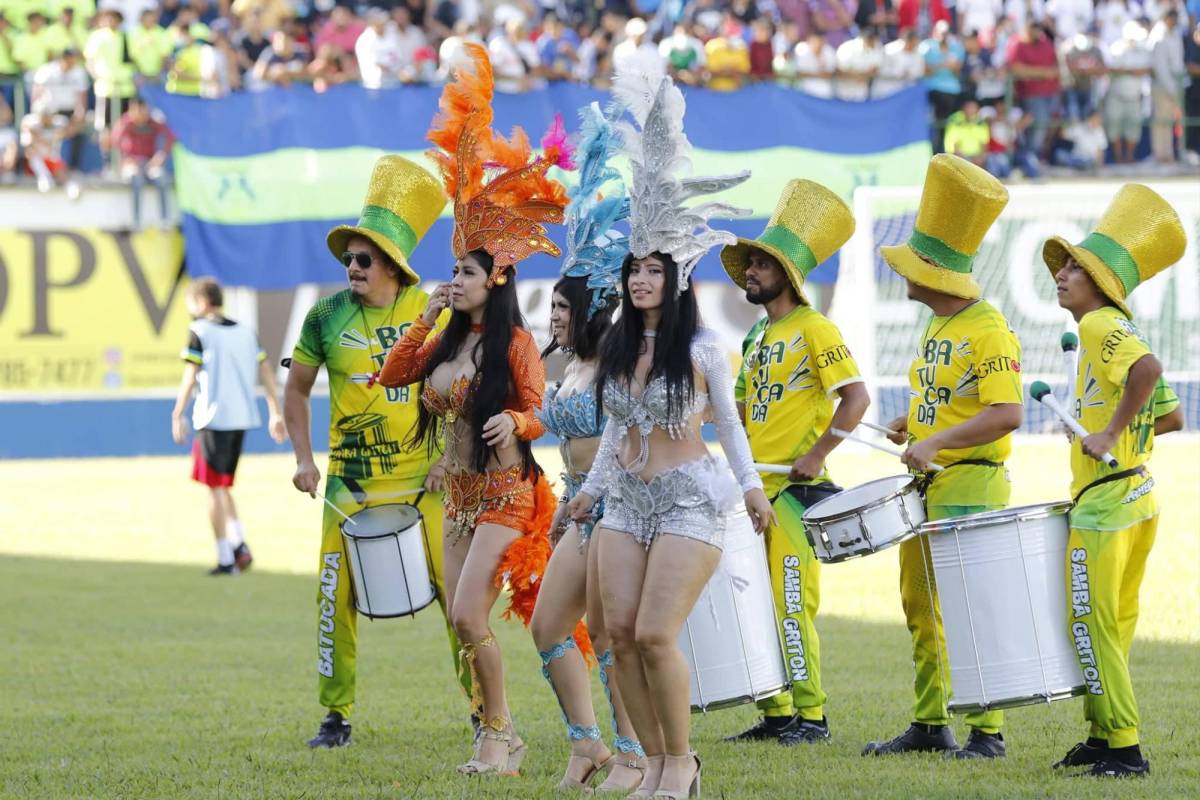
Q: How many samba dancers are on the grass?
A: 3